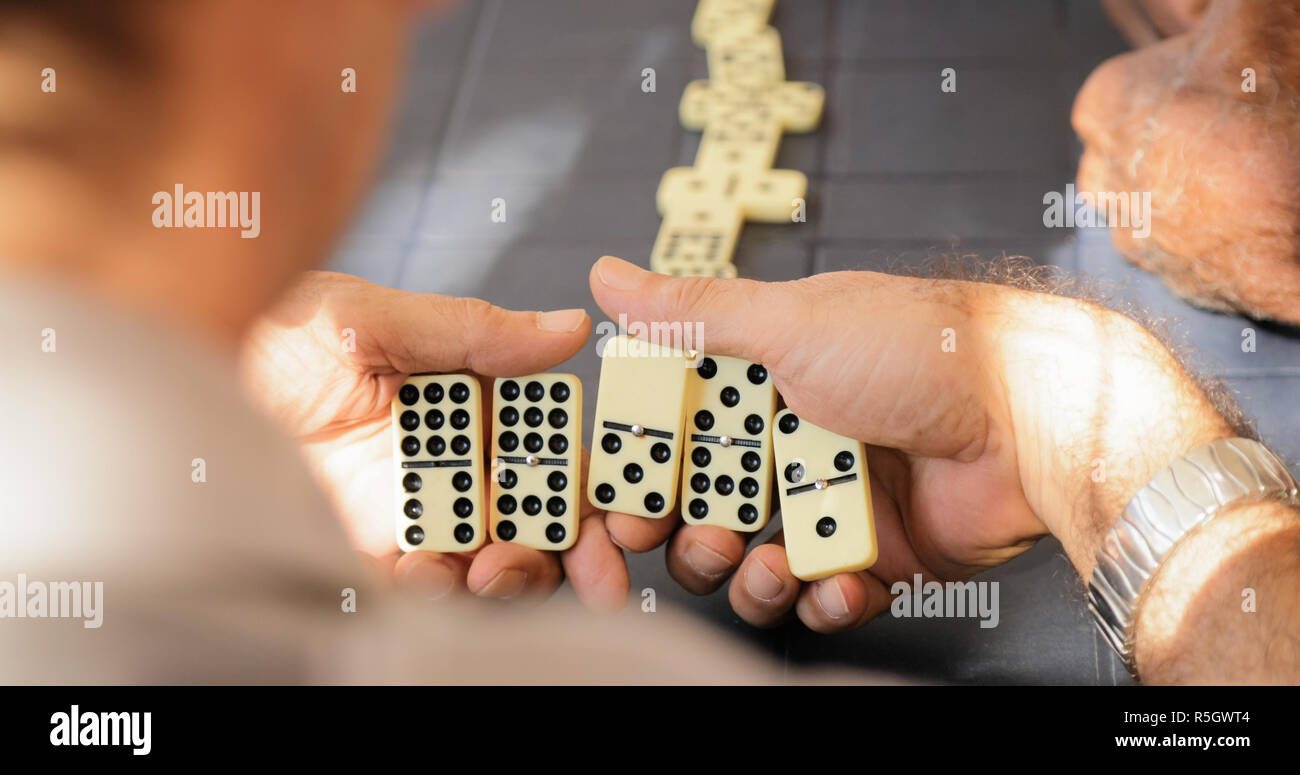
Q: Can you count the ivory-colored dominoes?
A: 12